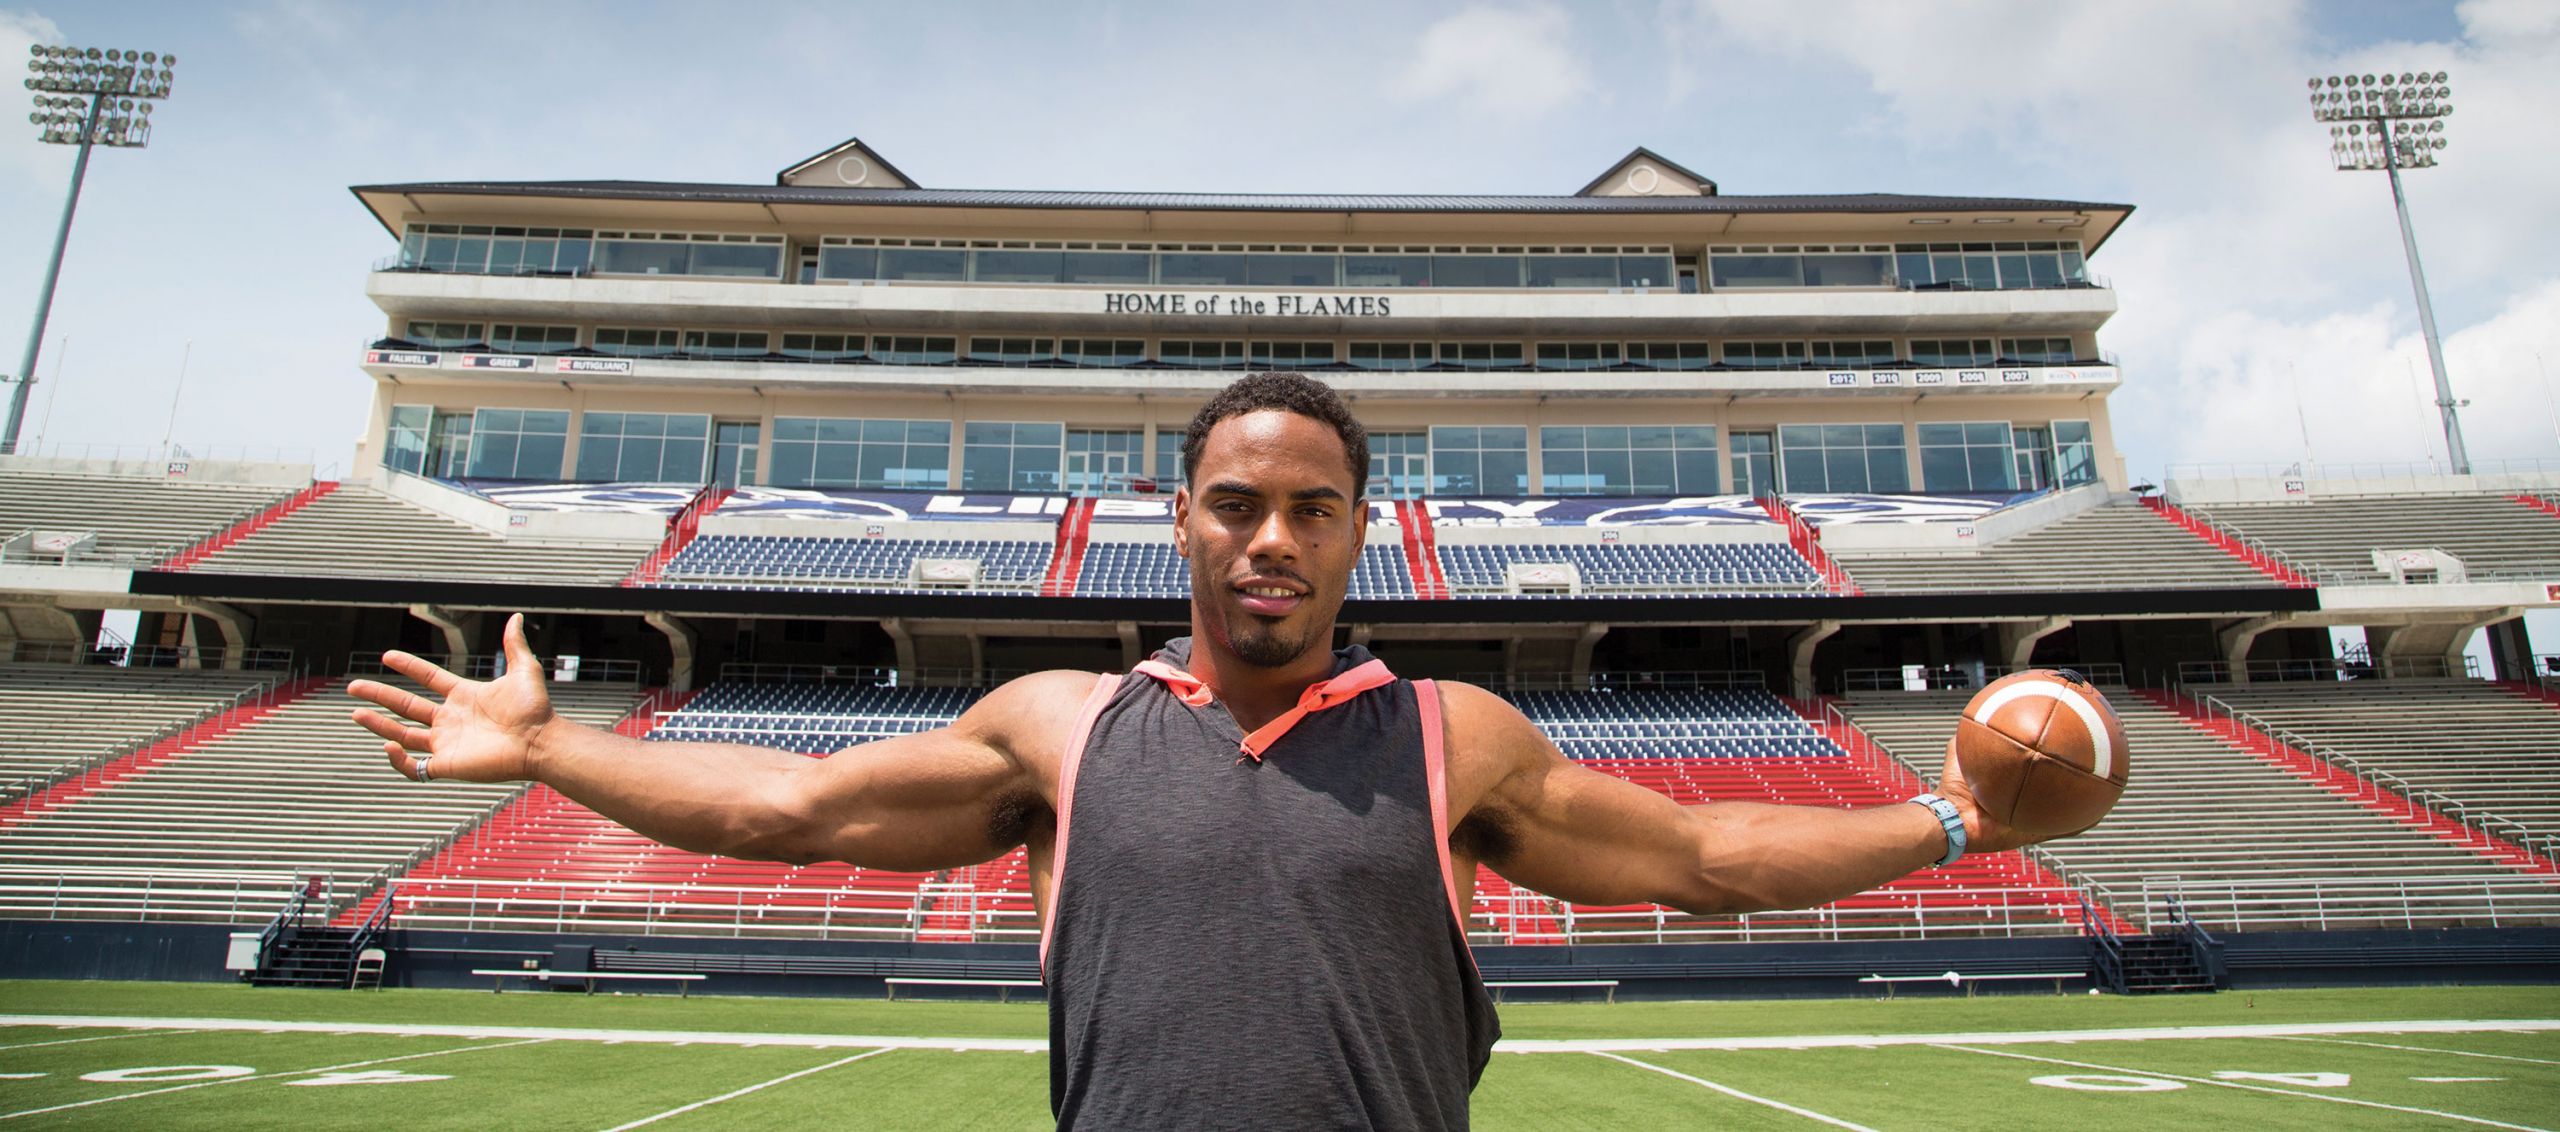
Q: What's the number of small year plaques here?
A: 5